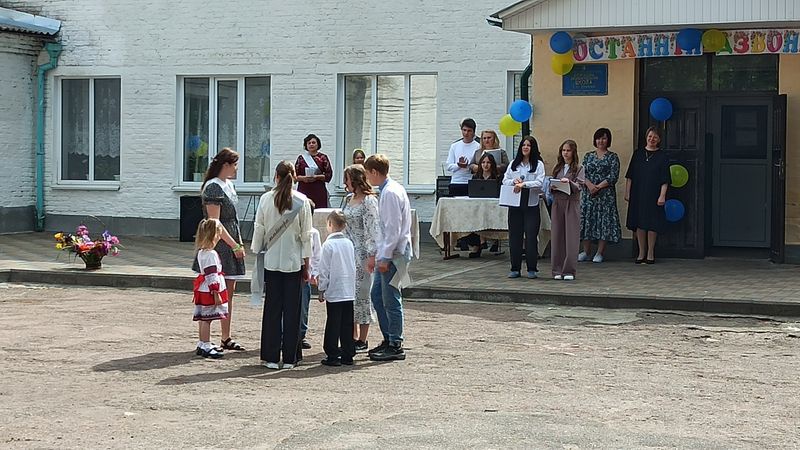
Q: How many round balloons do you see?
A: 9